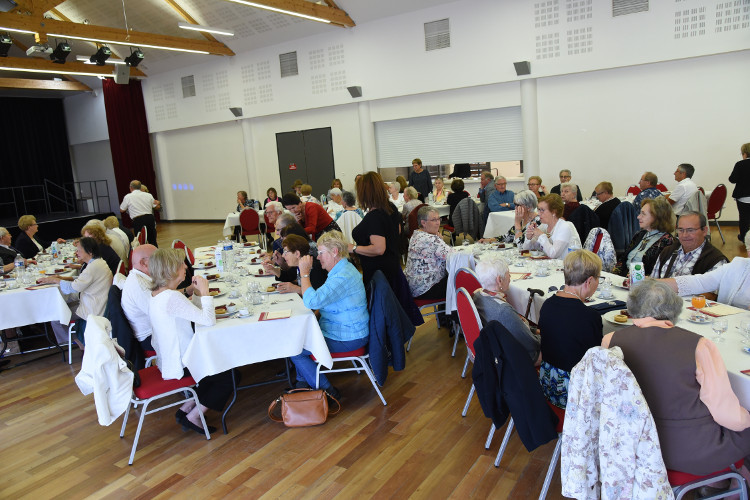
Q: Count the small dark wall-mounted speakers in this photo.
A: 3